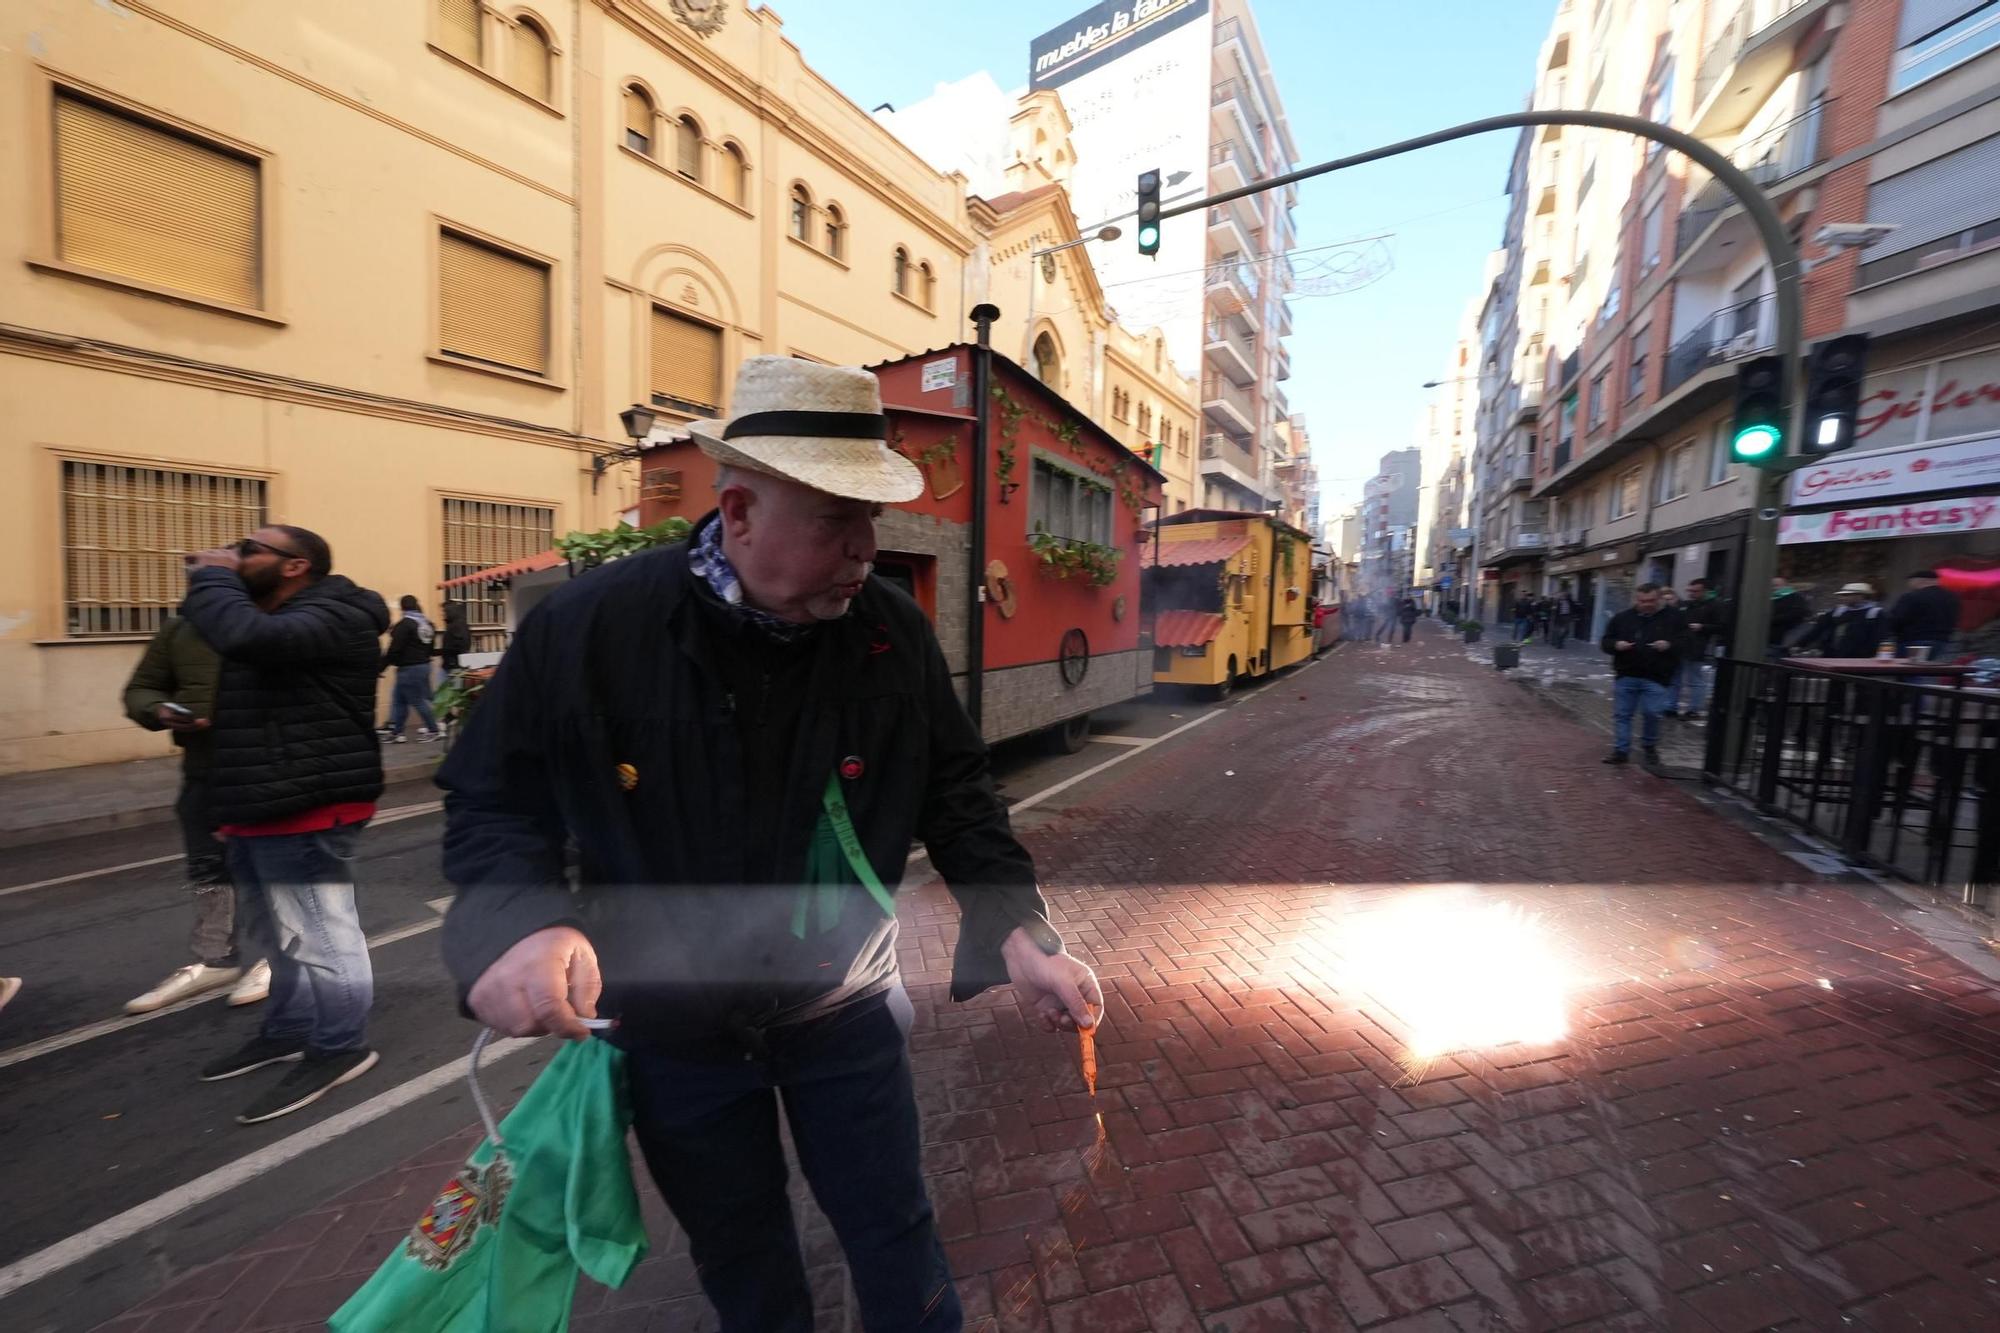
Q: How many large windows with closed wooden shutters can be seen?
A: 3